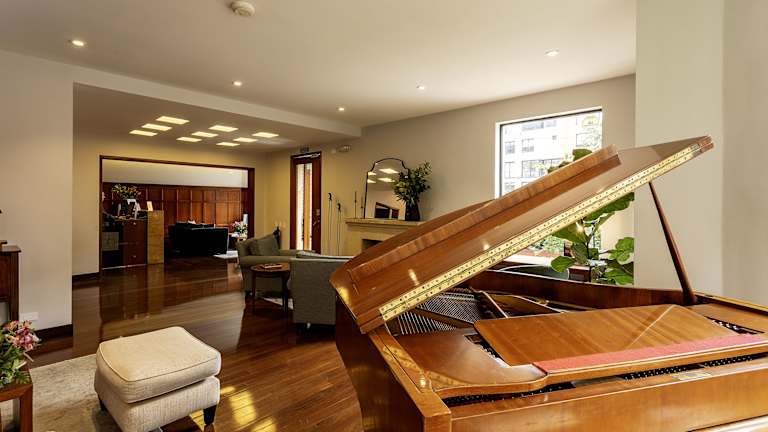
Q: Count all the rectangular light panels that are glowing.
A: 9